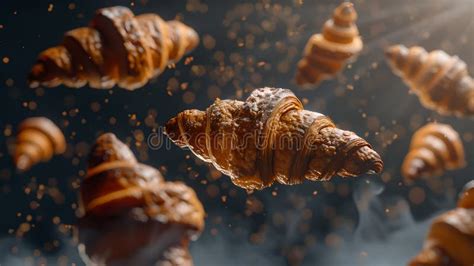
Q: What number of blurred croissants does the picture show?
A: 7